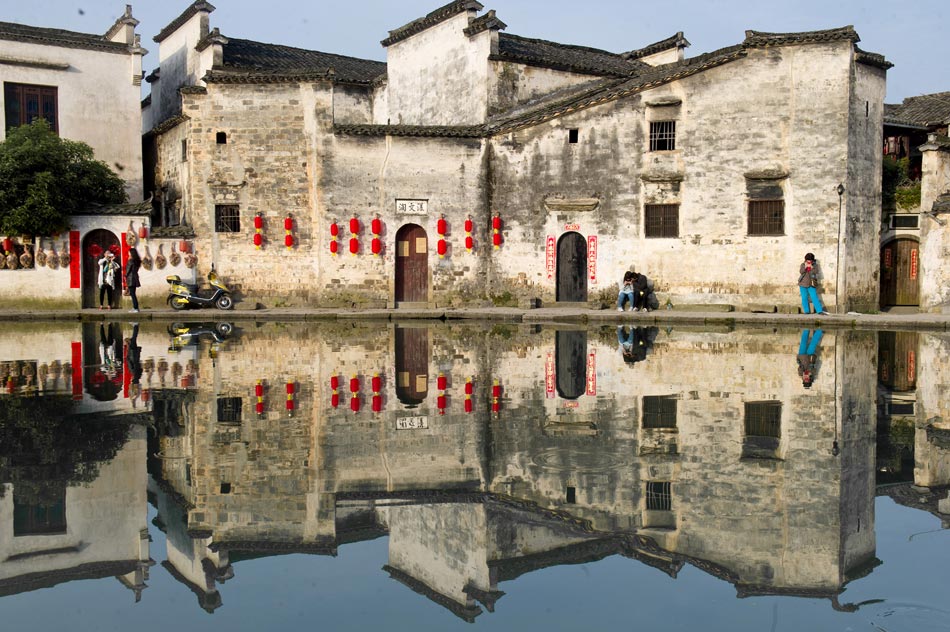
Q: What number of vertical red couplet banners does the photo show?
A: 6